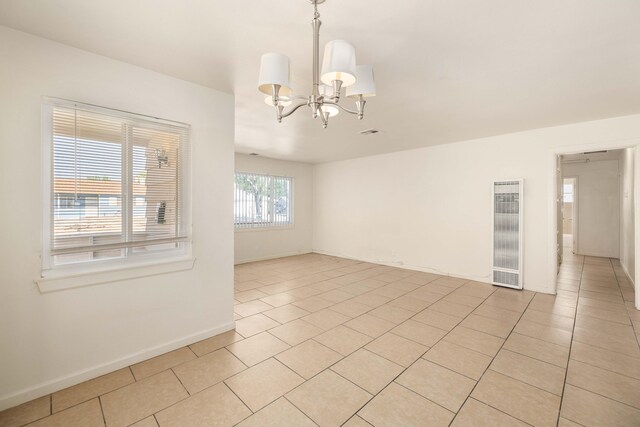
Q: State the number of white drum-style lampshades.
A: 5